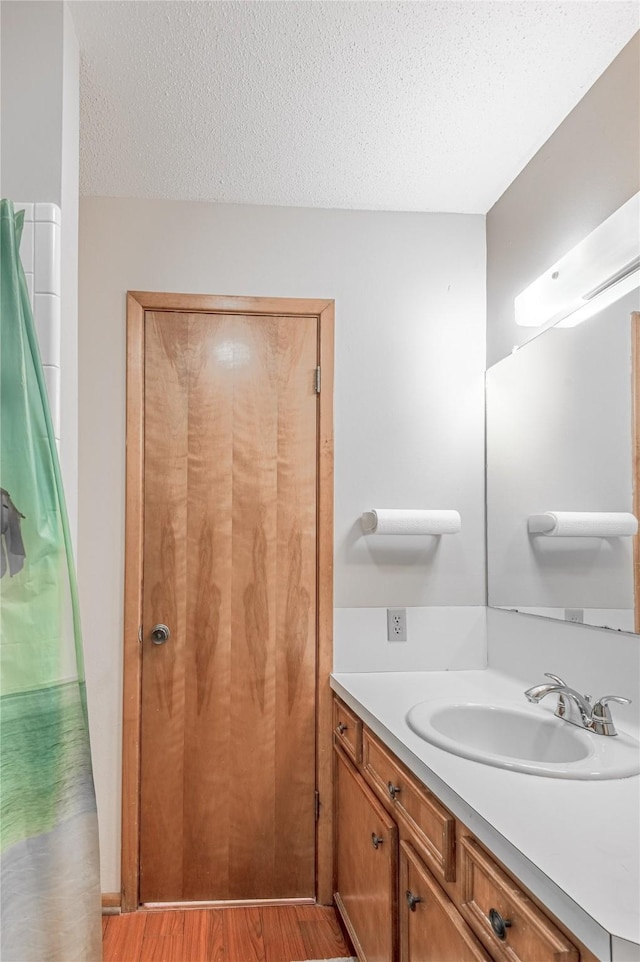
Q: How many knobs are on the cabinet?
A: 5